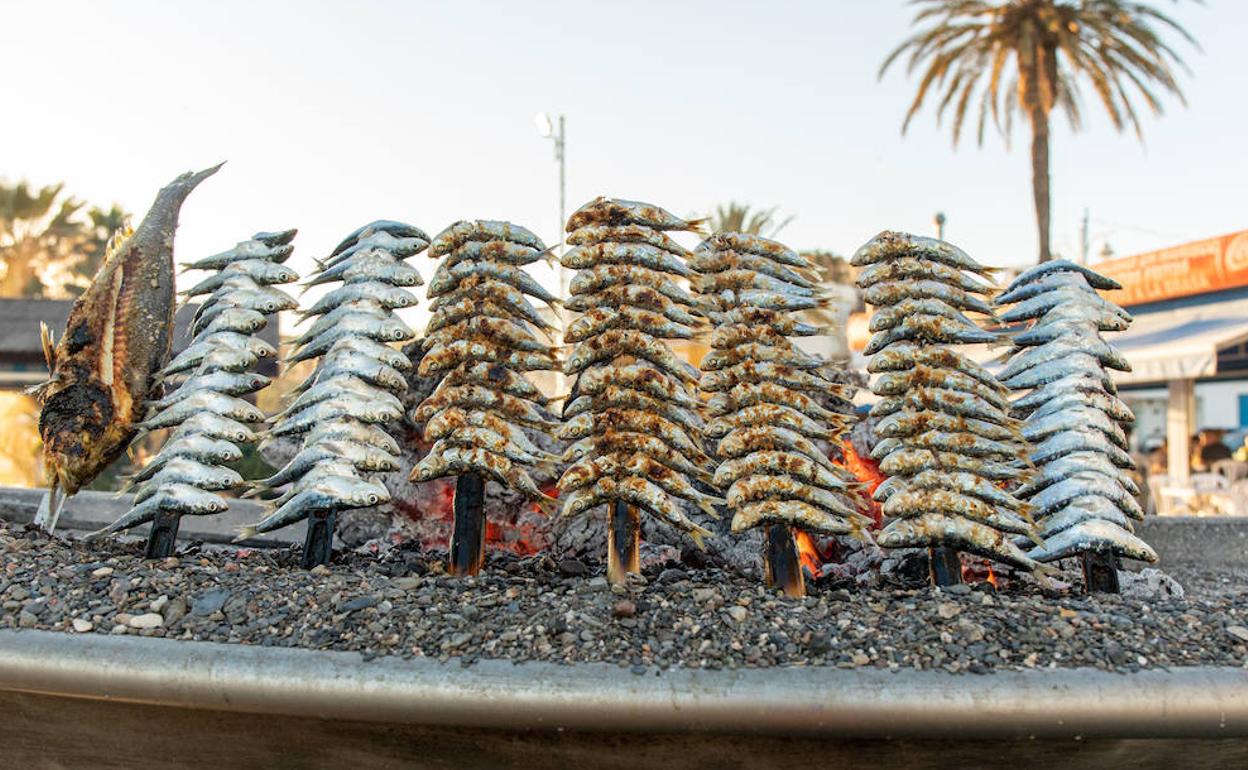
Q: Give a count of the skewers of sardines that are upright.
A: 7